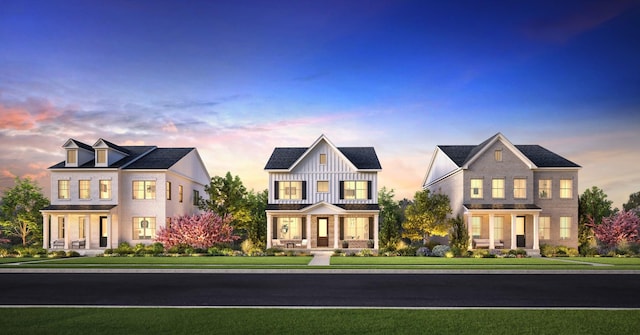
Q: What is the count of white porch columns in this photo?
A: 12